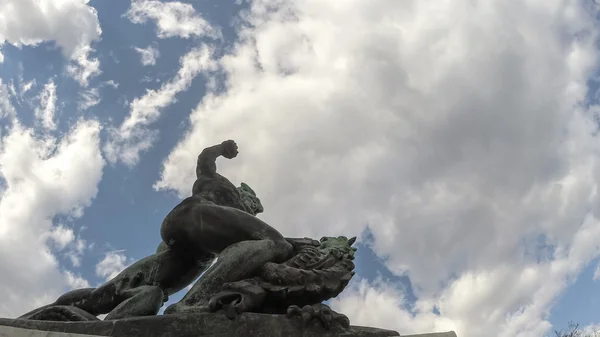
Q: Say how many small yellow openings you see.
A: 0